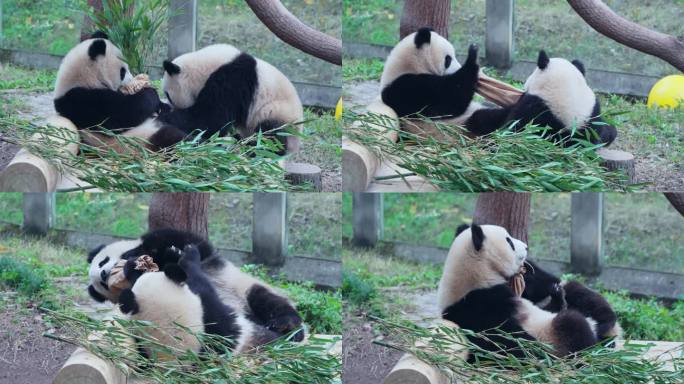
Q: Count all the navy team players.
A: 0